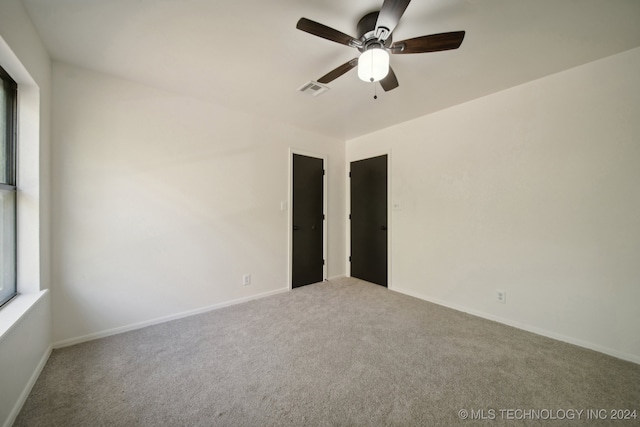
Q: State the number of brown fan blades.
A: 5